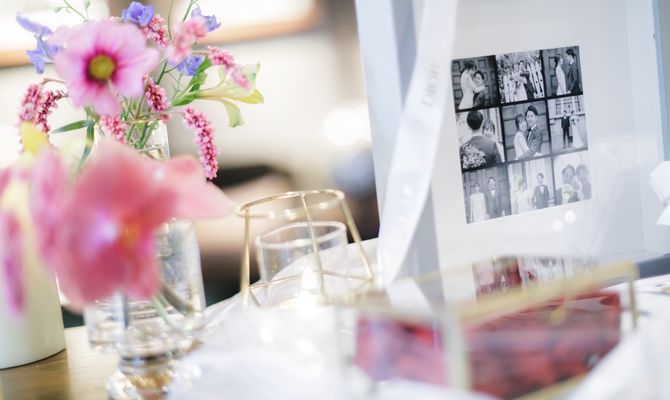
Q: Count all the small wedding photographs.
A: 9